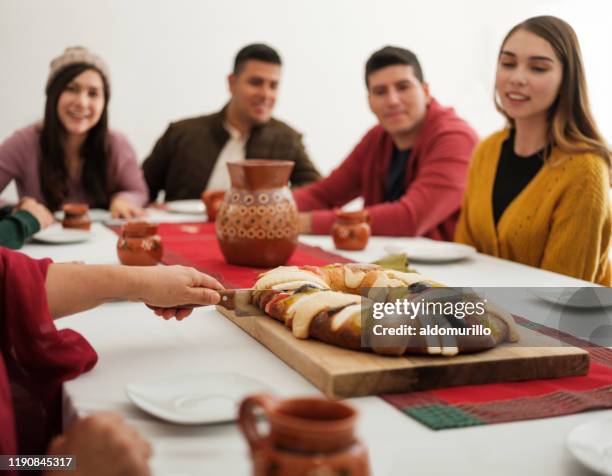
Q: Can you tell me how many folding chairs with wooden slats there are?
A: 0